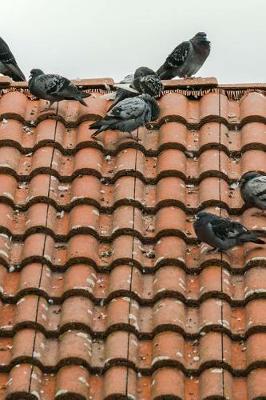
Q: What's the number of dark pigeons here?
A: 7